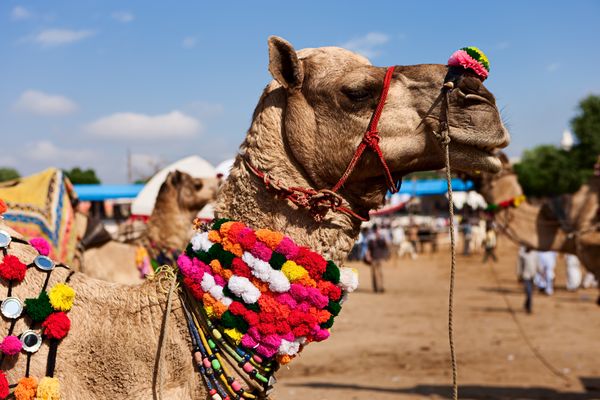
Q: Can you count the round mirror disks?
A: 4